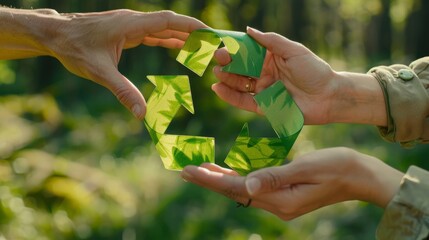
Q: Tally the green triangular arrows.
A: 3